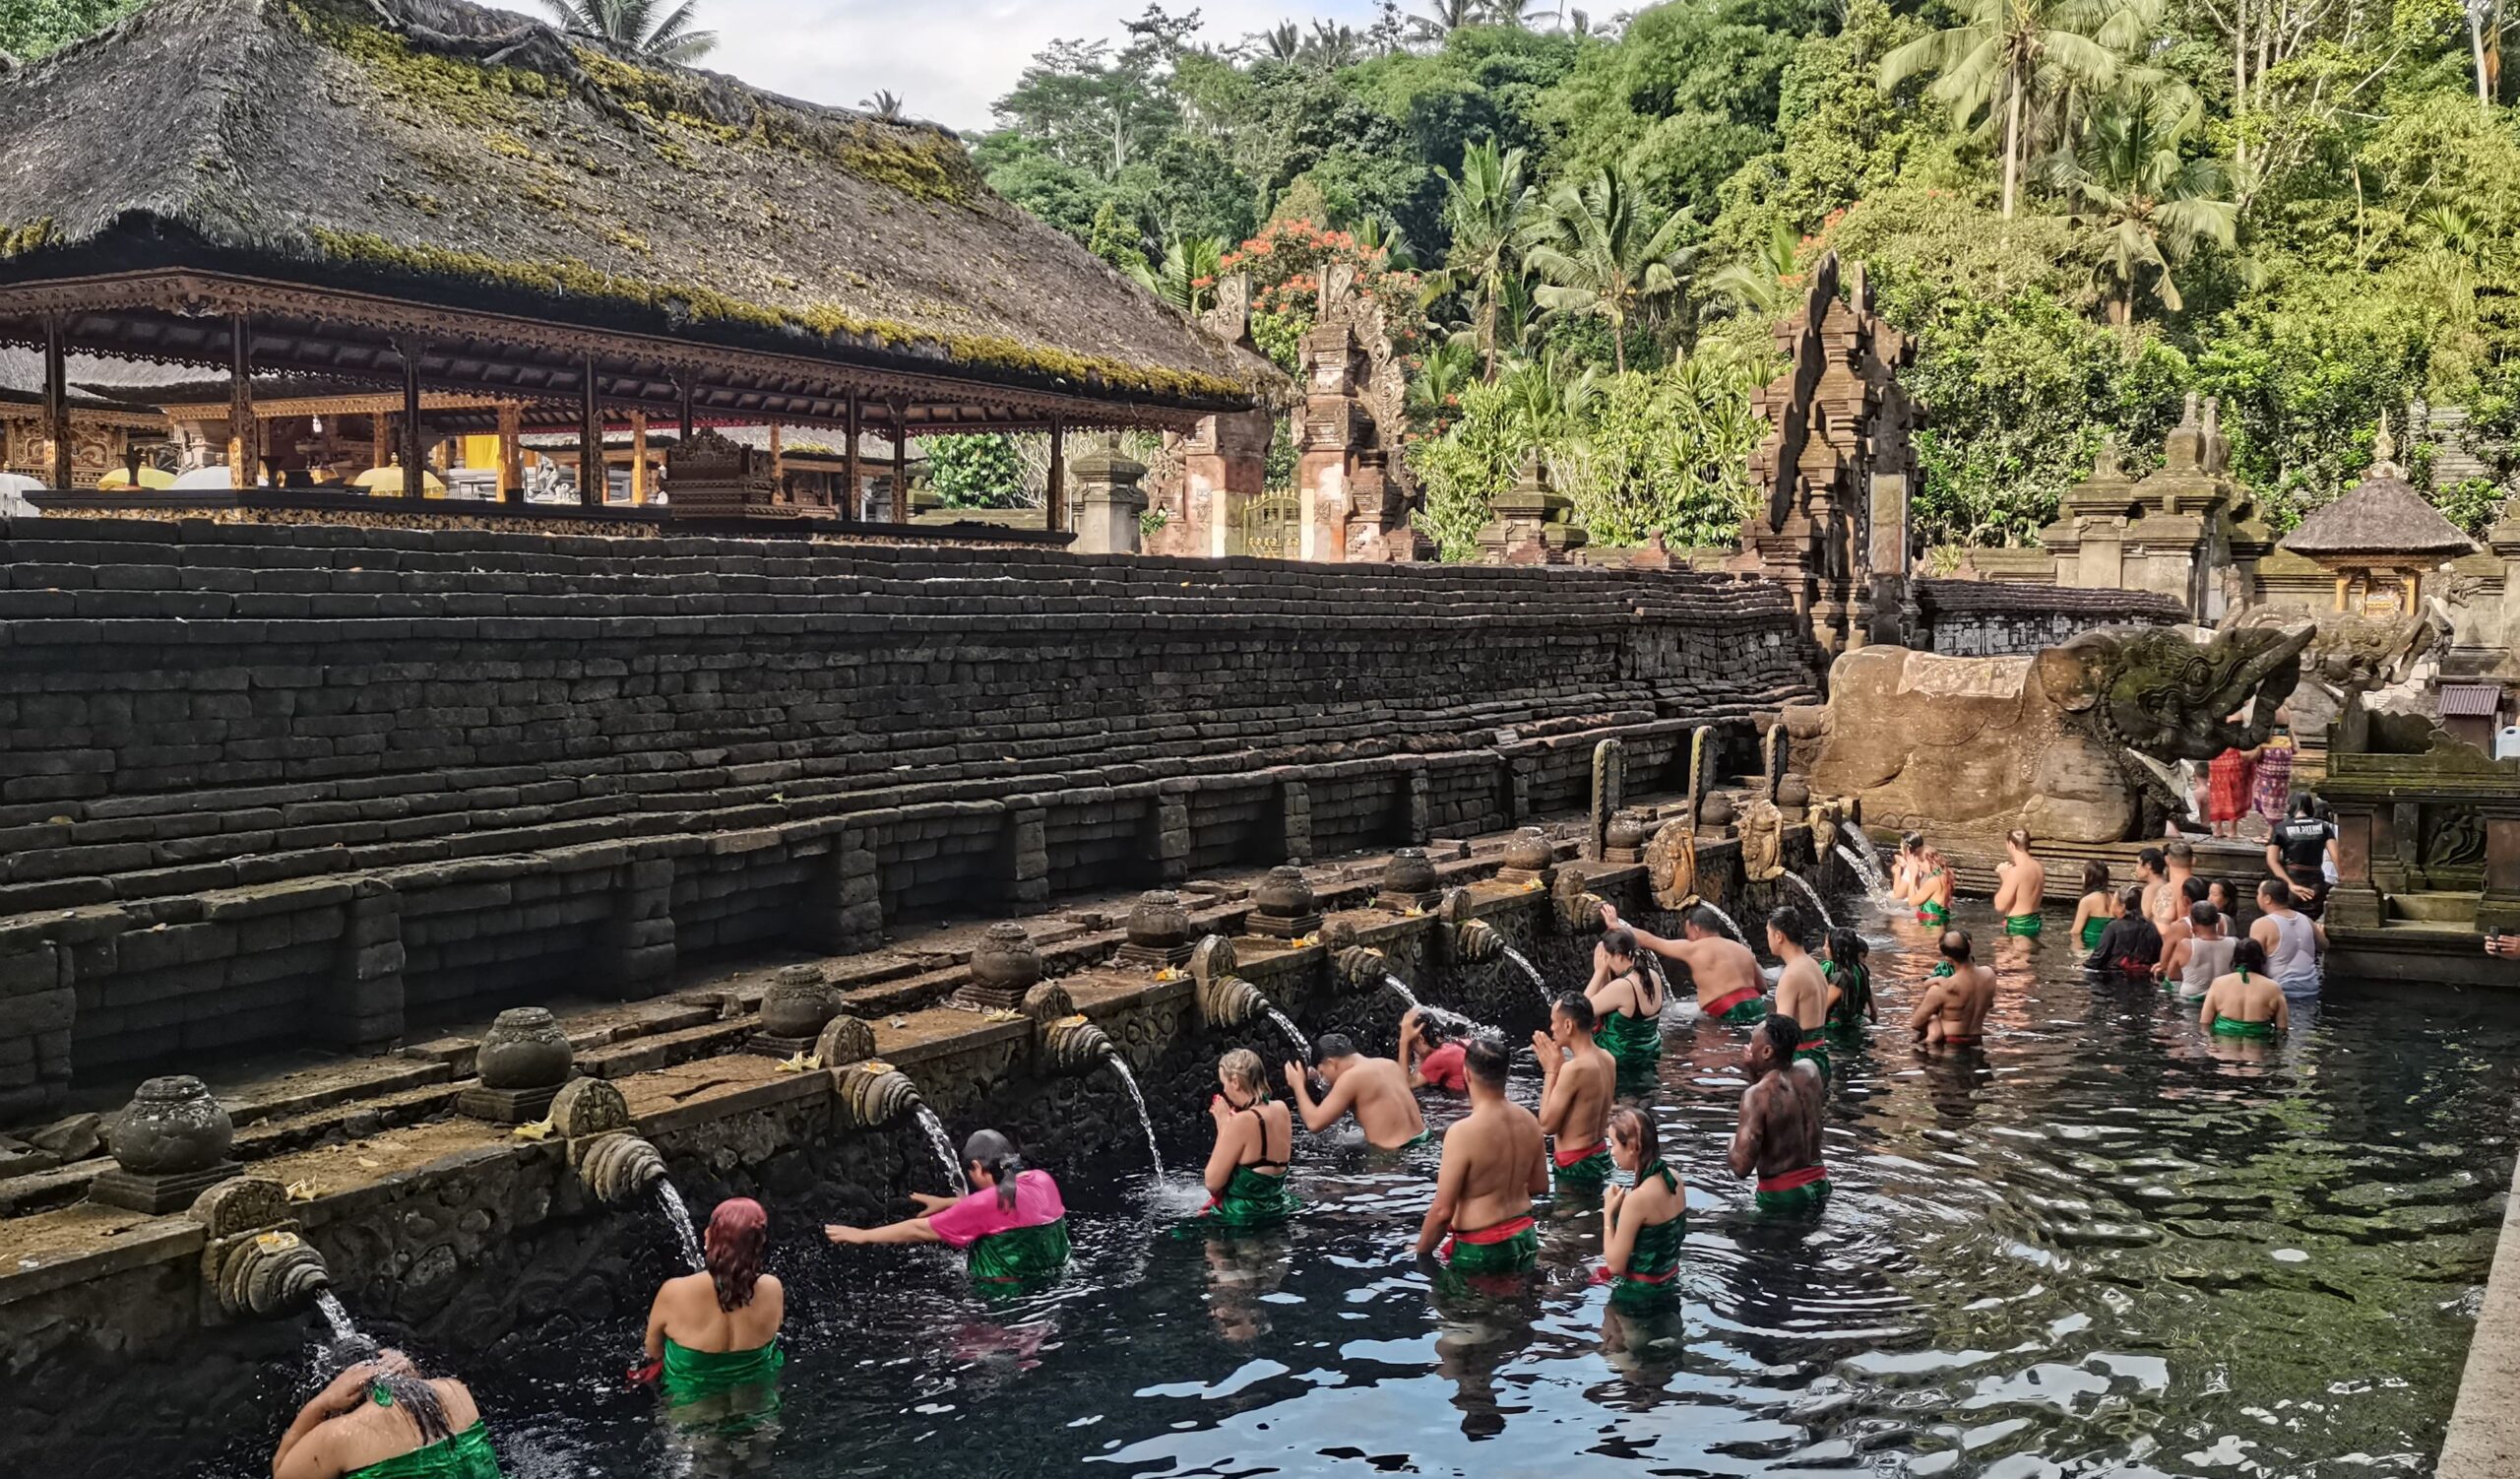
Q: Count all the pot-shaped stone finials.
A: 11